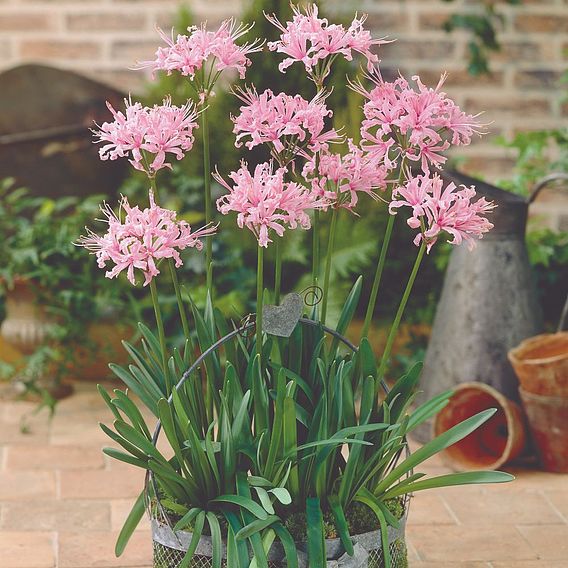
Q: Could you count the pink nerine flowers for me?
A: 9